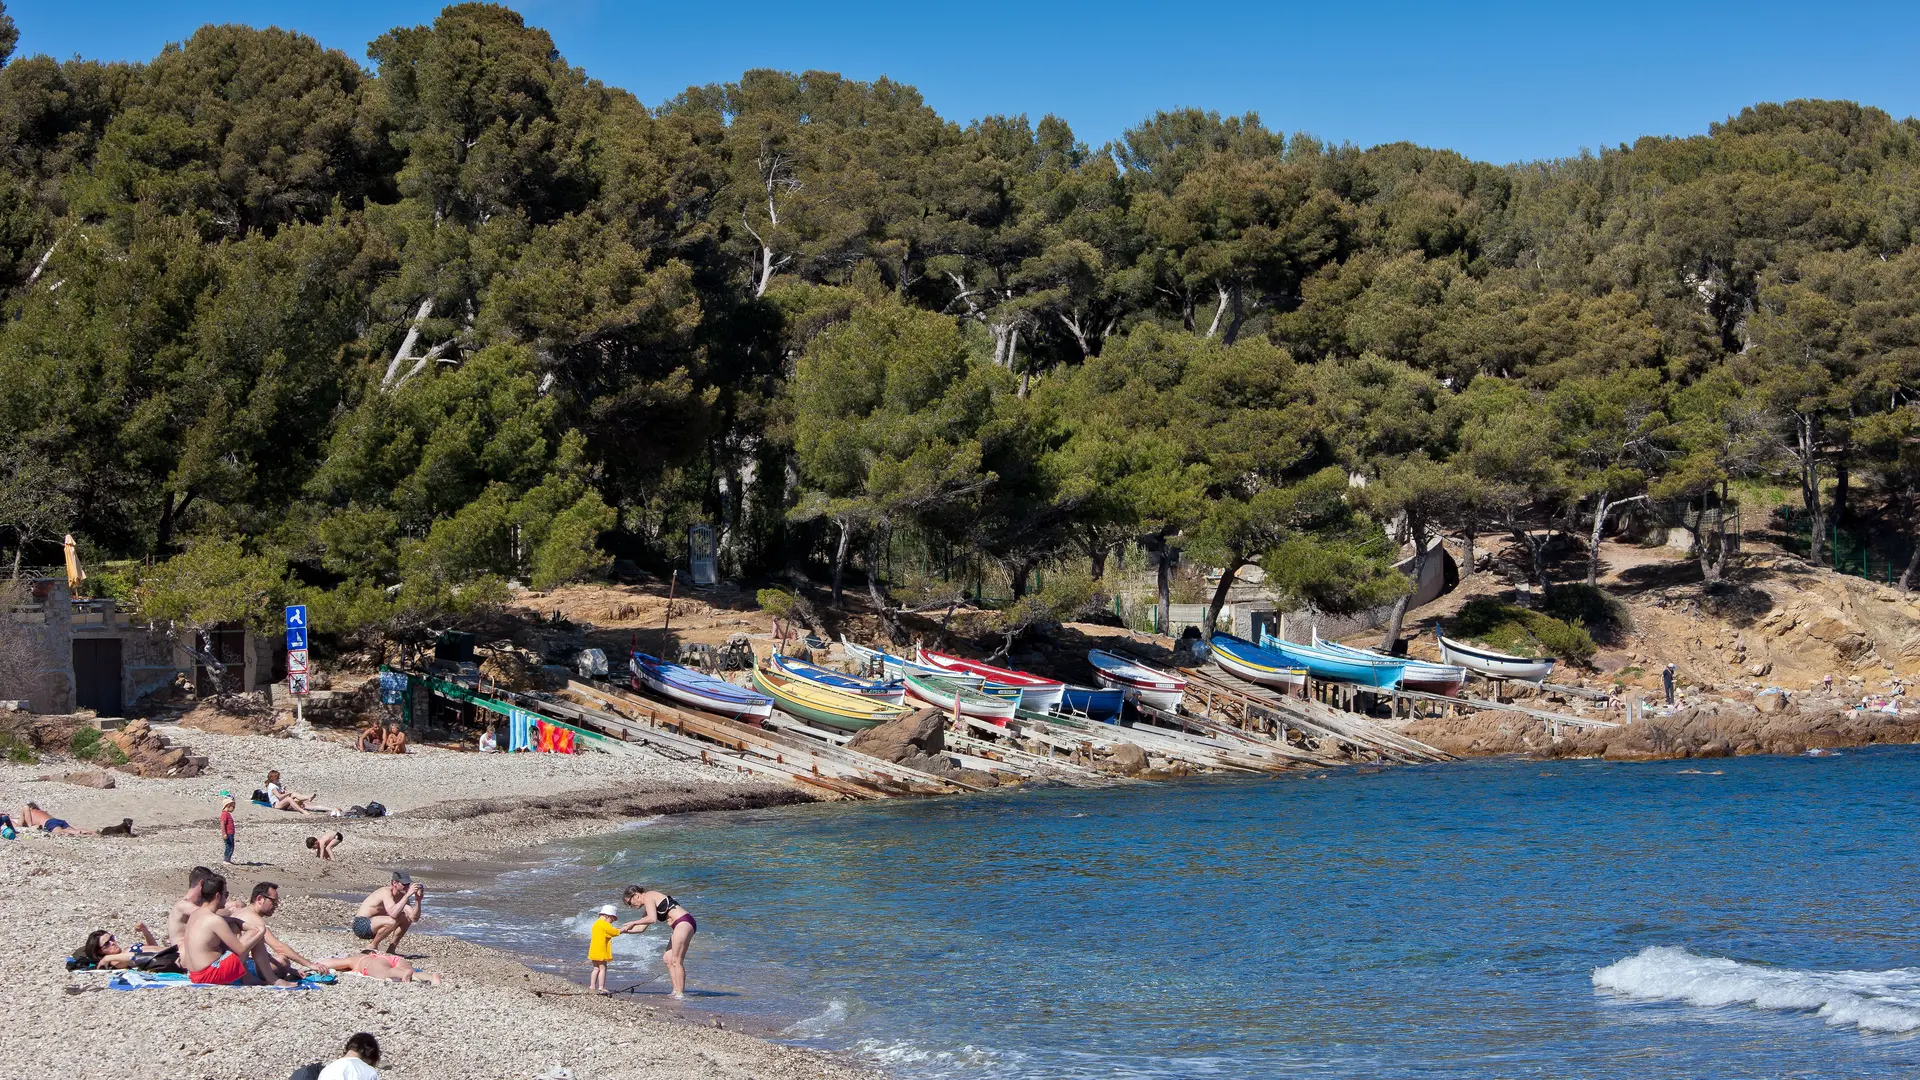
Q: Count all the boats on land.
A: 13